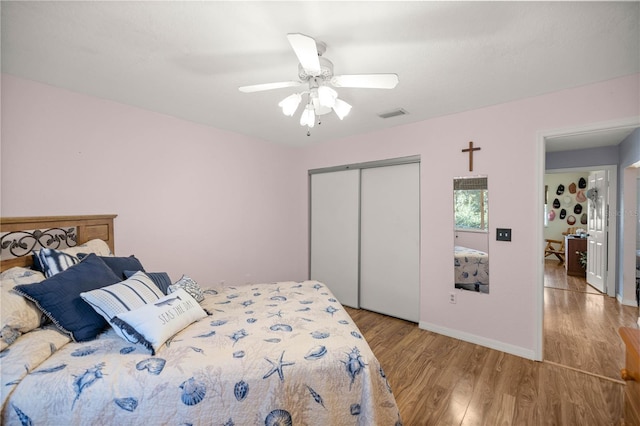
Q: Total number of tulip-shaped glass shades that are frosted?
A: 4